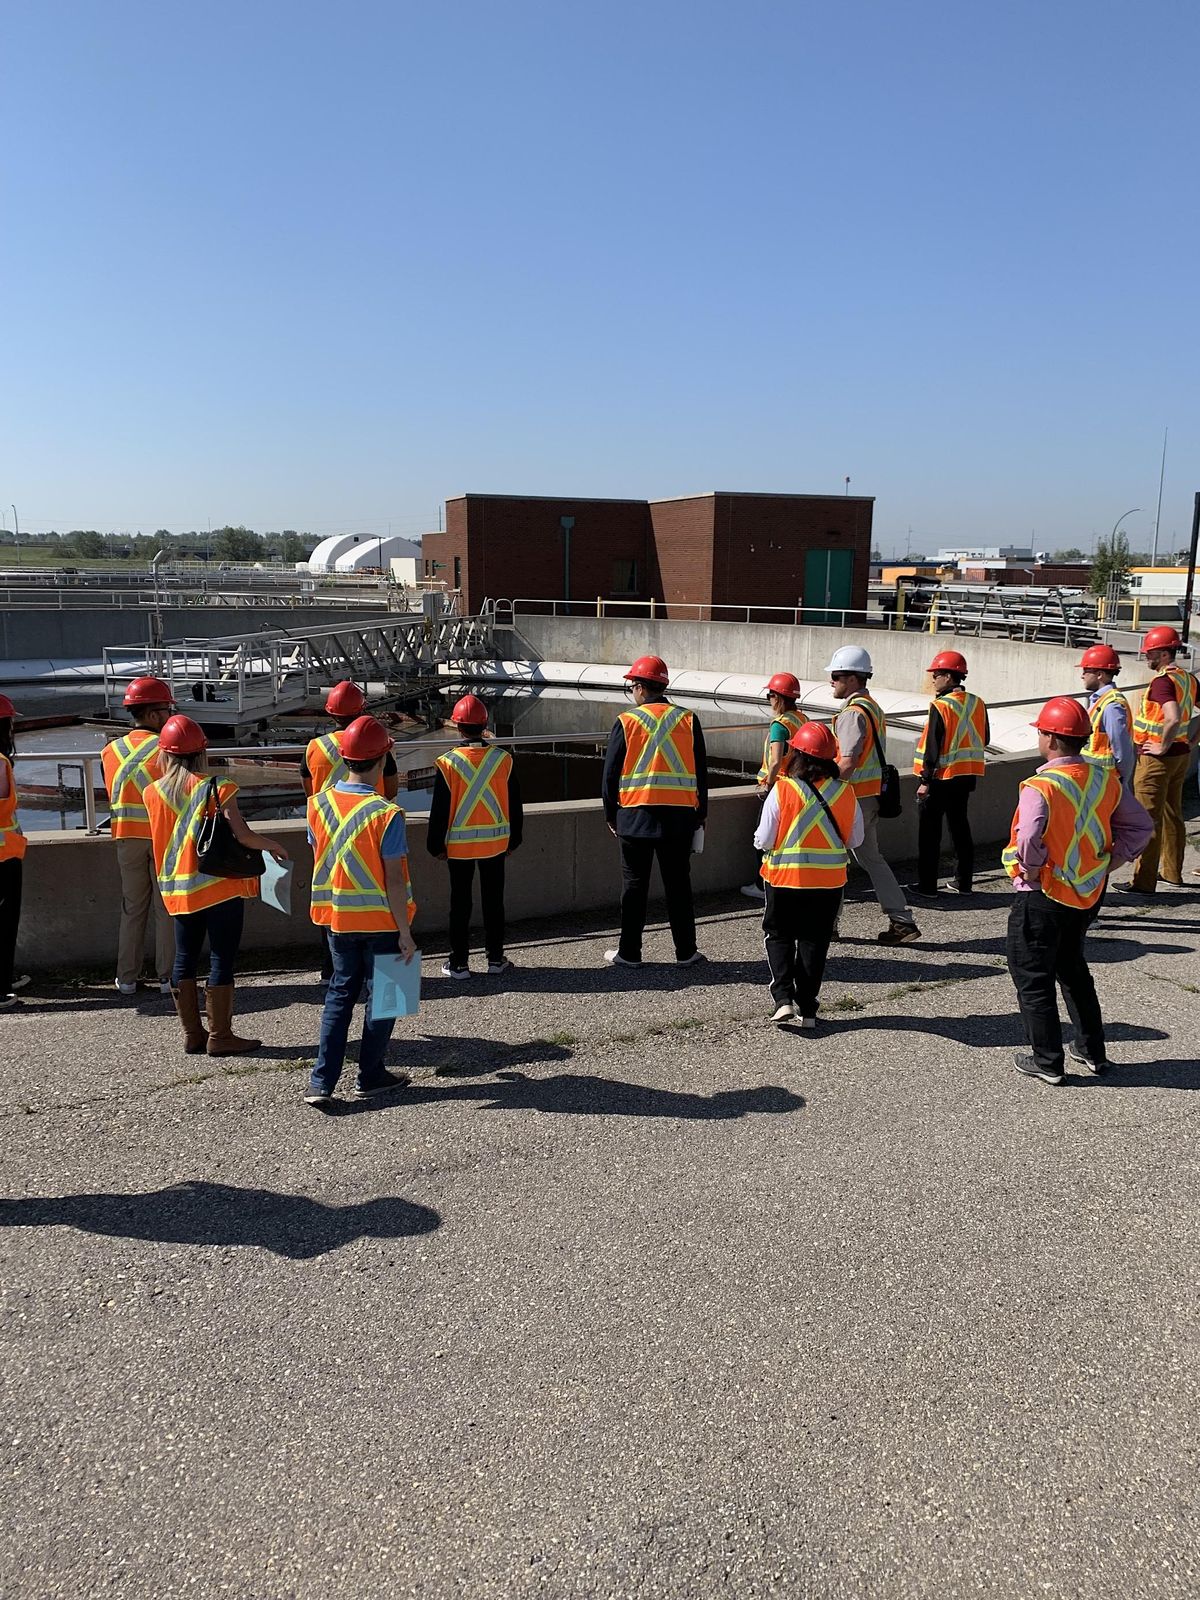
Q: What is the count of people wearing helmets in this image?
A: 14